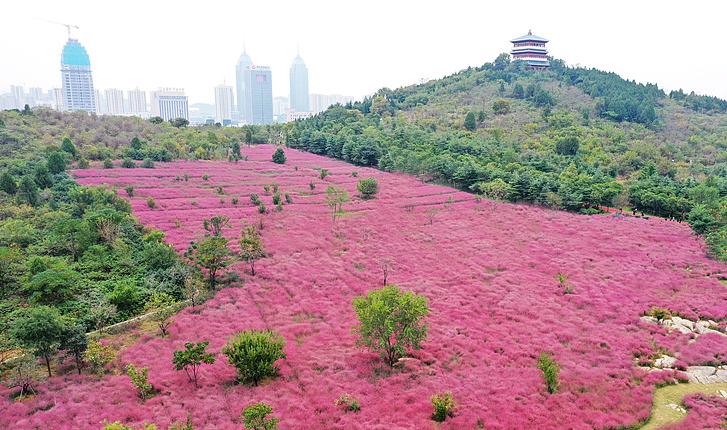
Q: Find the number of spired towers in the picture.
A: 2